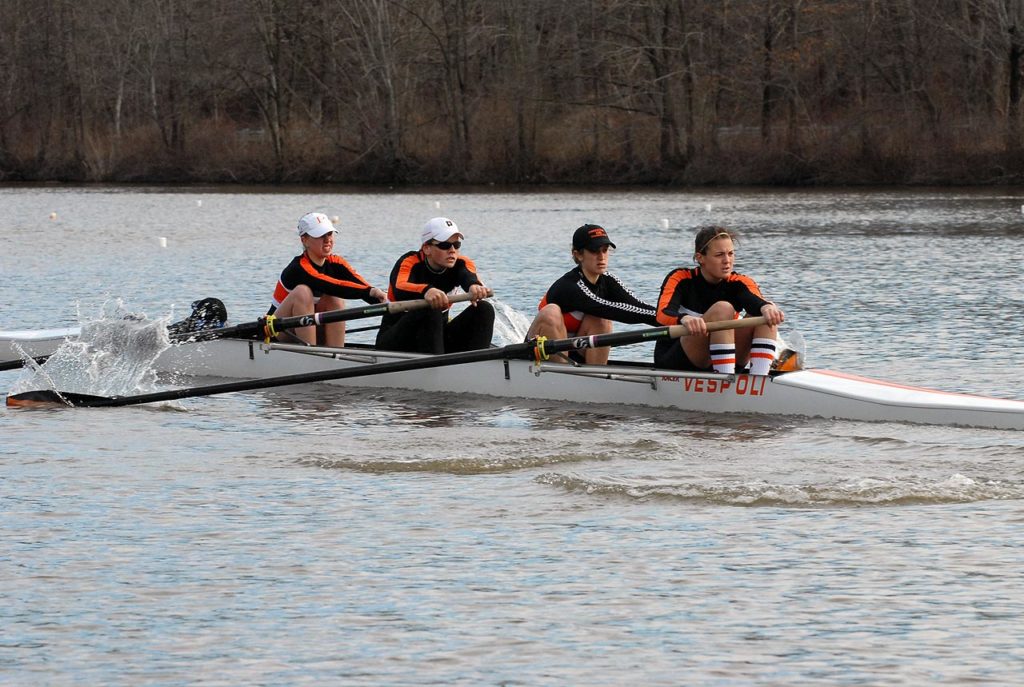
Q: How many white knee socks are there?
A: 2